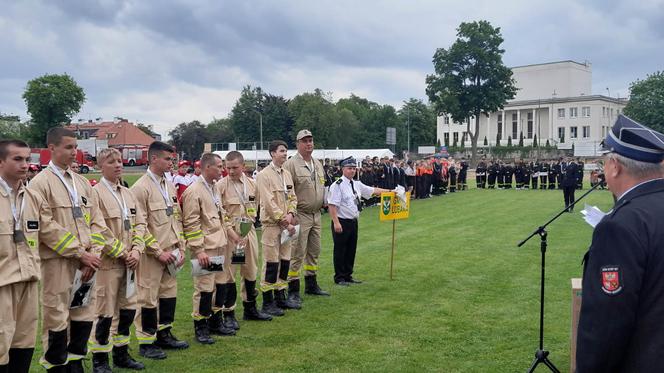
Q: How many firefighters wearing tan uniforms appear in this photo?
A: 8